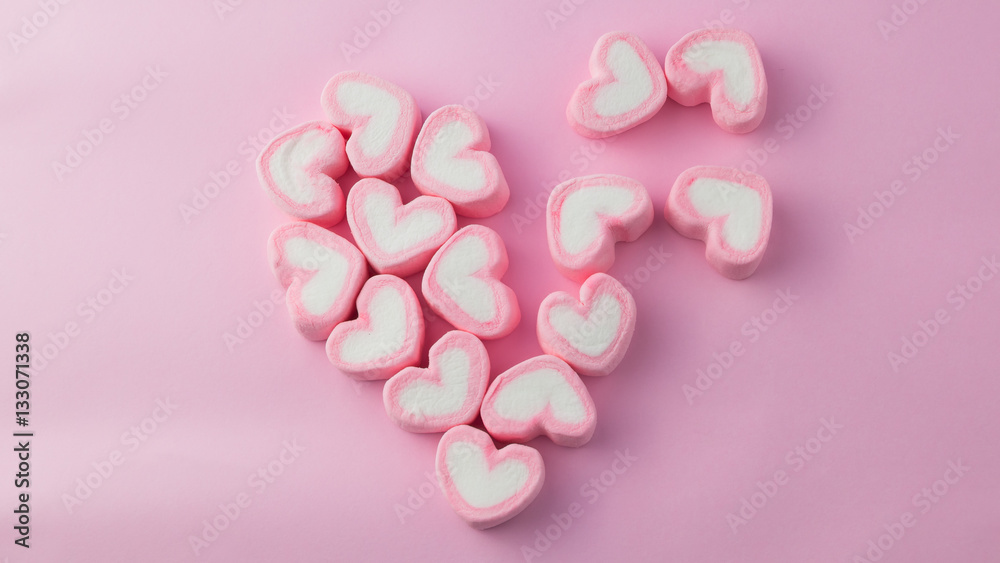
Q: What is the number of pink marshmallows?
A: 15